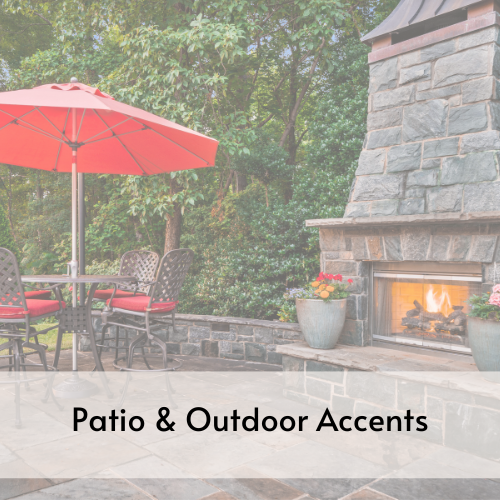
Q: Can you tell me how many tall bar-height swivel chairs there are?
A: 4